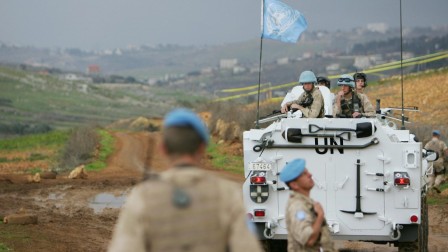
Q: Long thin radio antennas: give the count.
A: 2